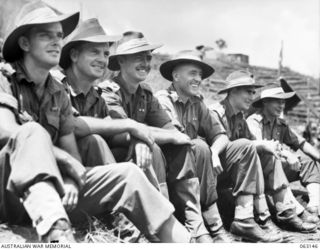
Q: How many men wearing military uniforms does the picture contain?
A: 6